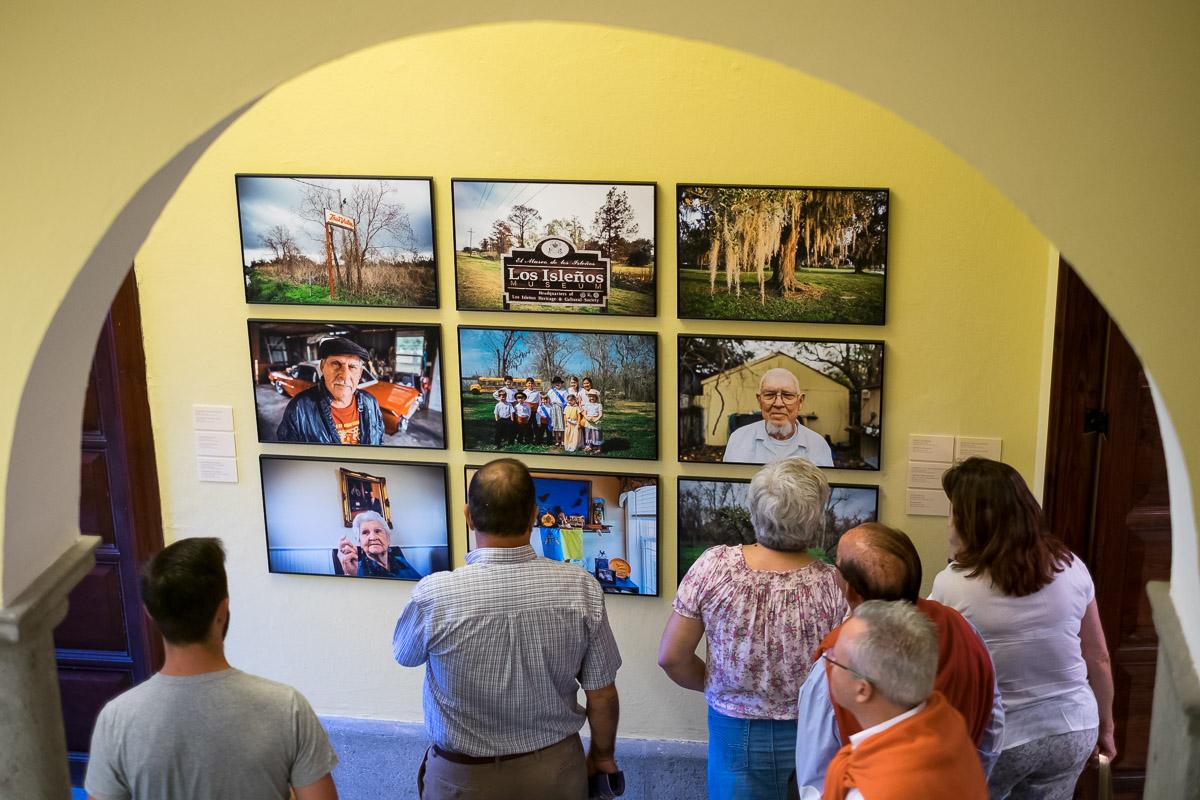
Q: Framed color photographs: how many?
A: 9